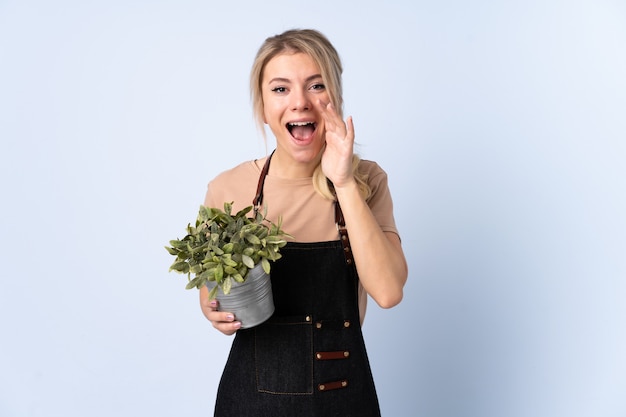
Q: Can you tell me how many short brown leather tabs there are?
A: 2